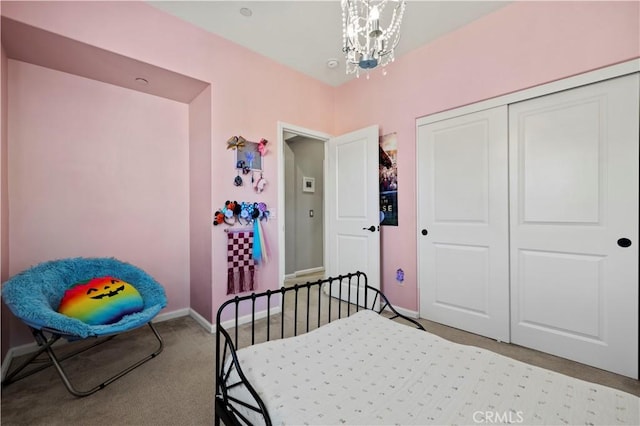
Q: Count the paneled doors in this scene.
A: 3